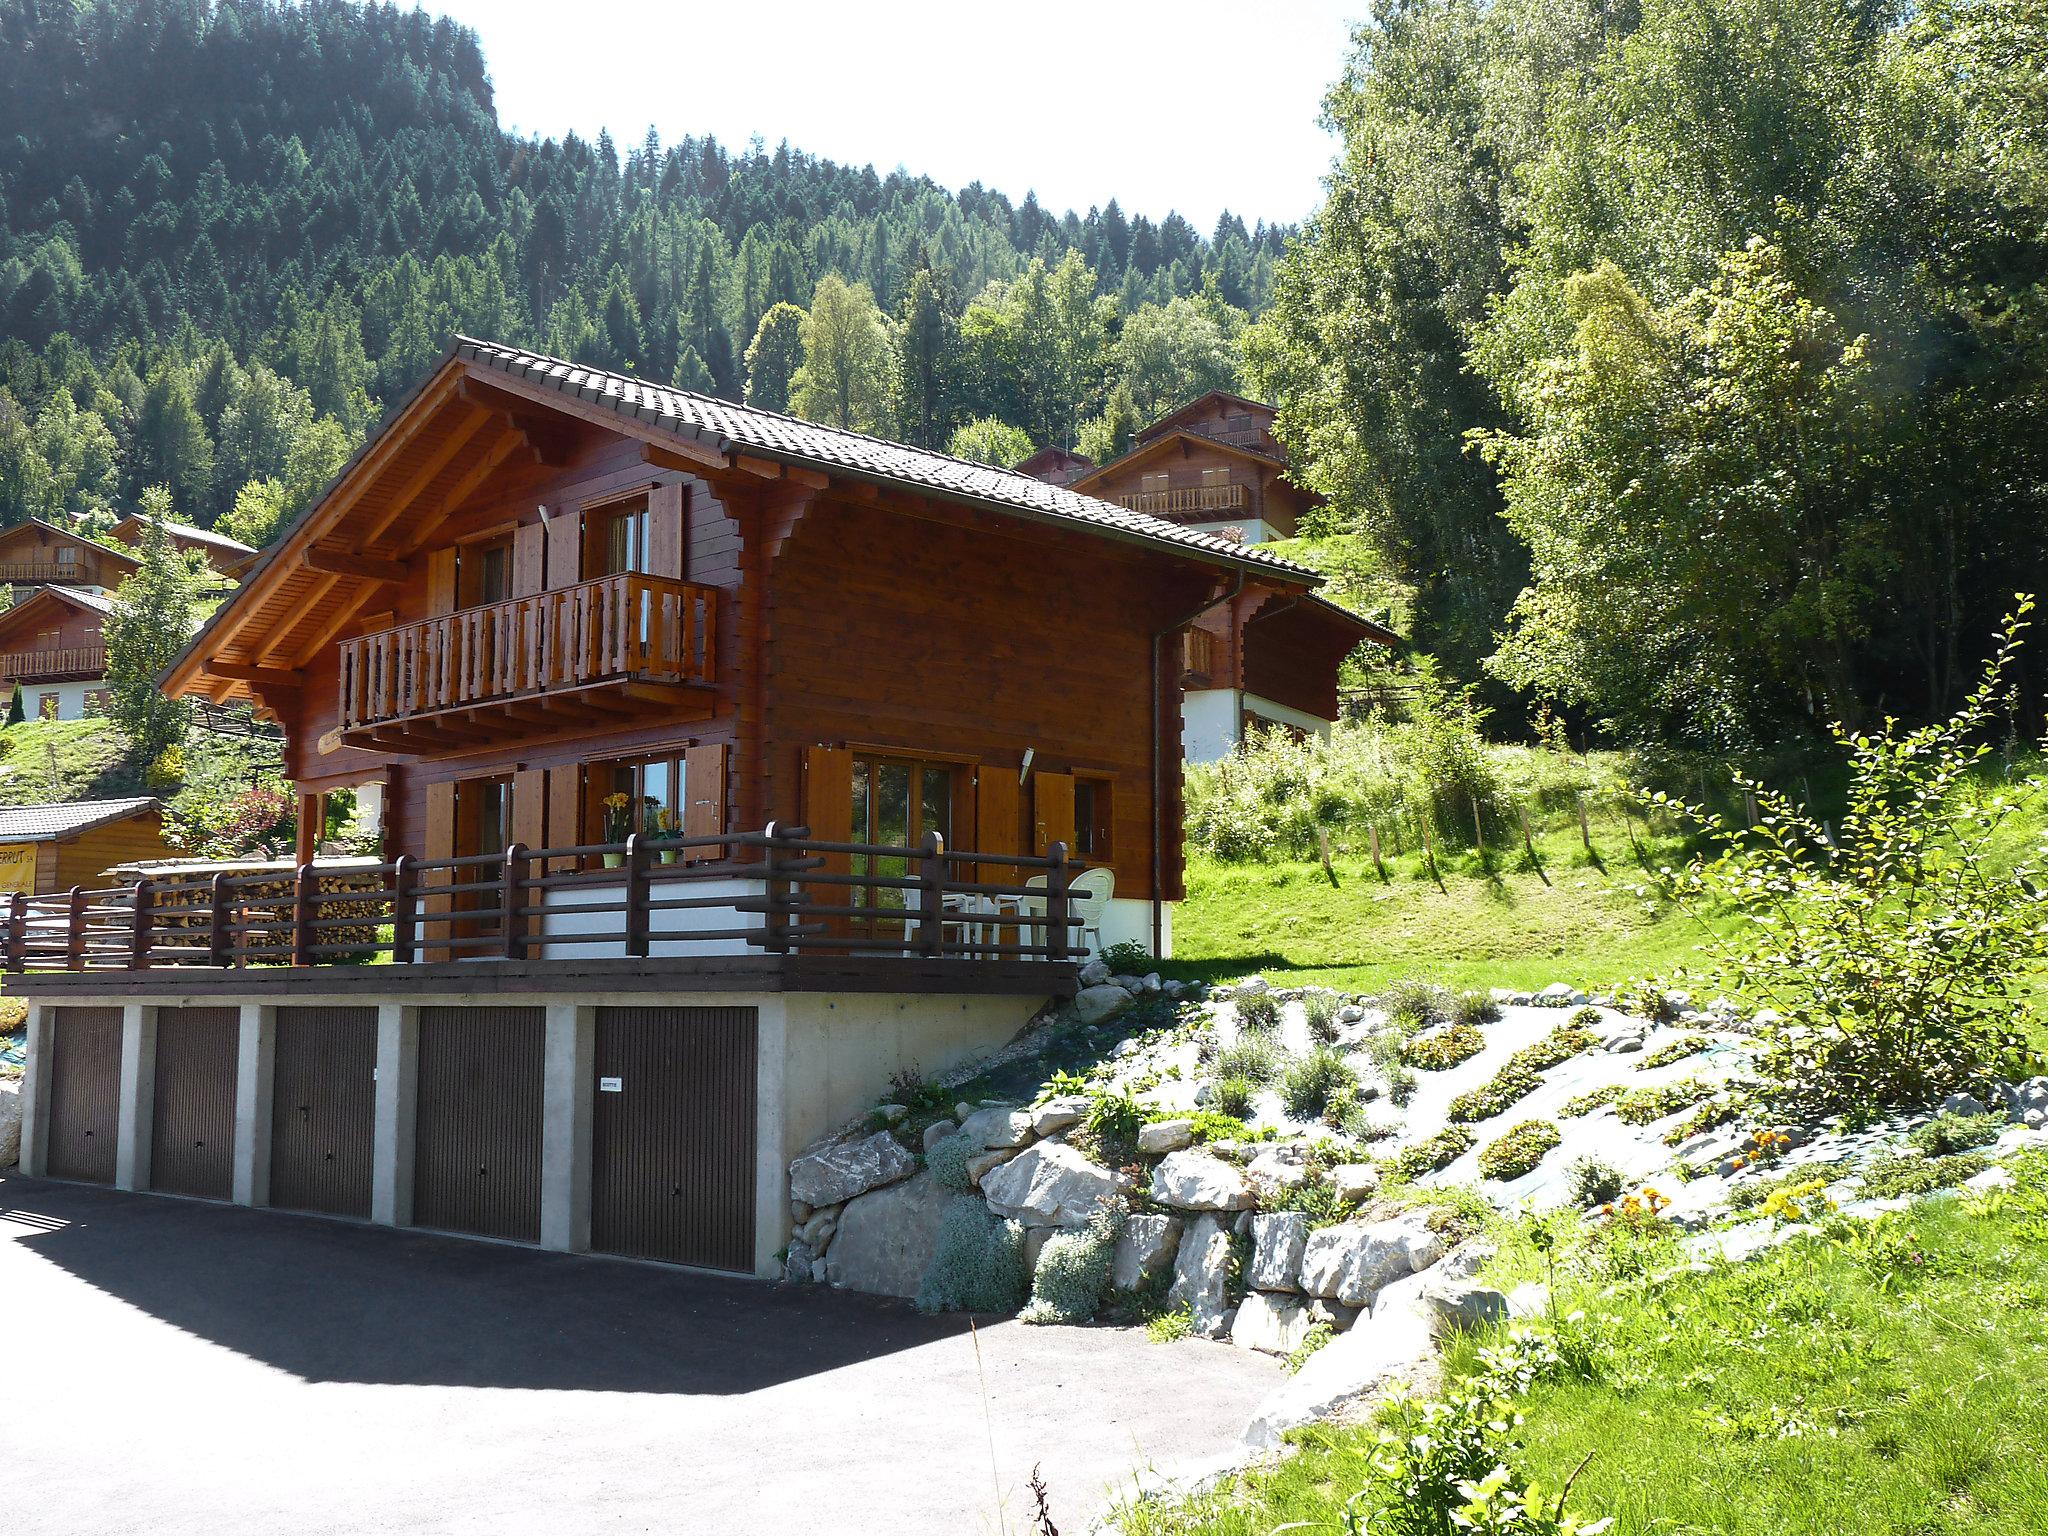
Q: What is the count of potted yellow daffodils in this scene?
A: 2